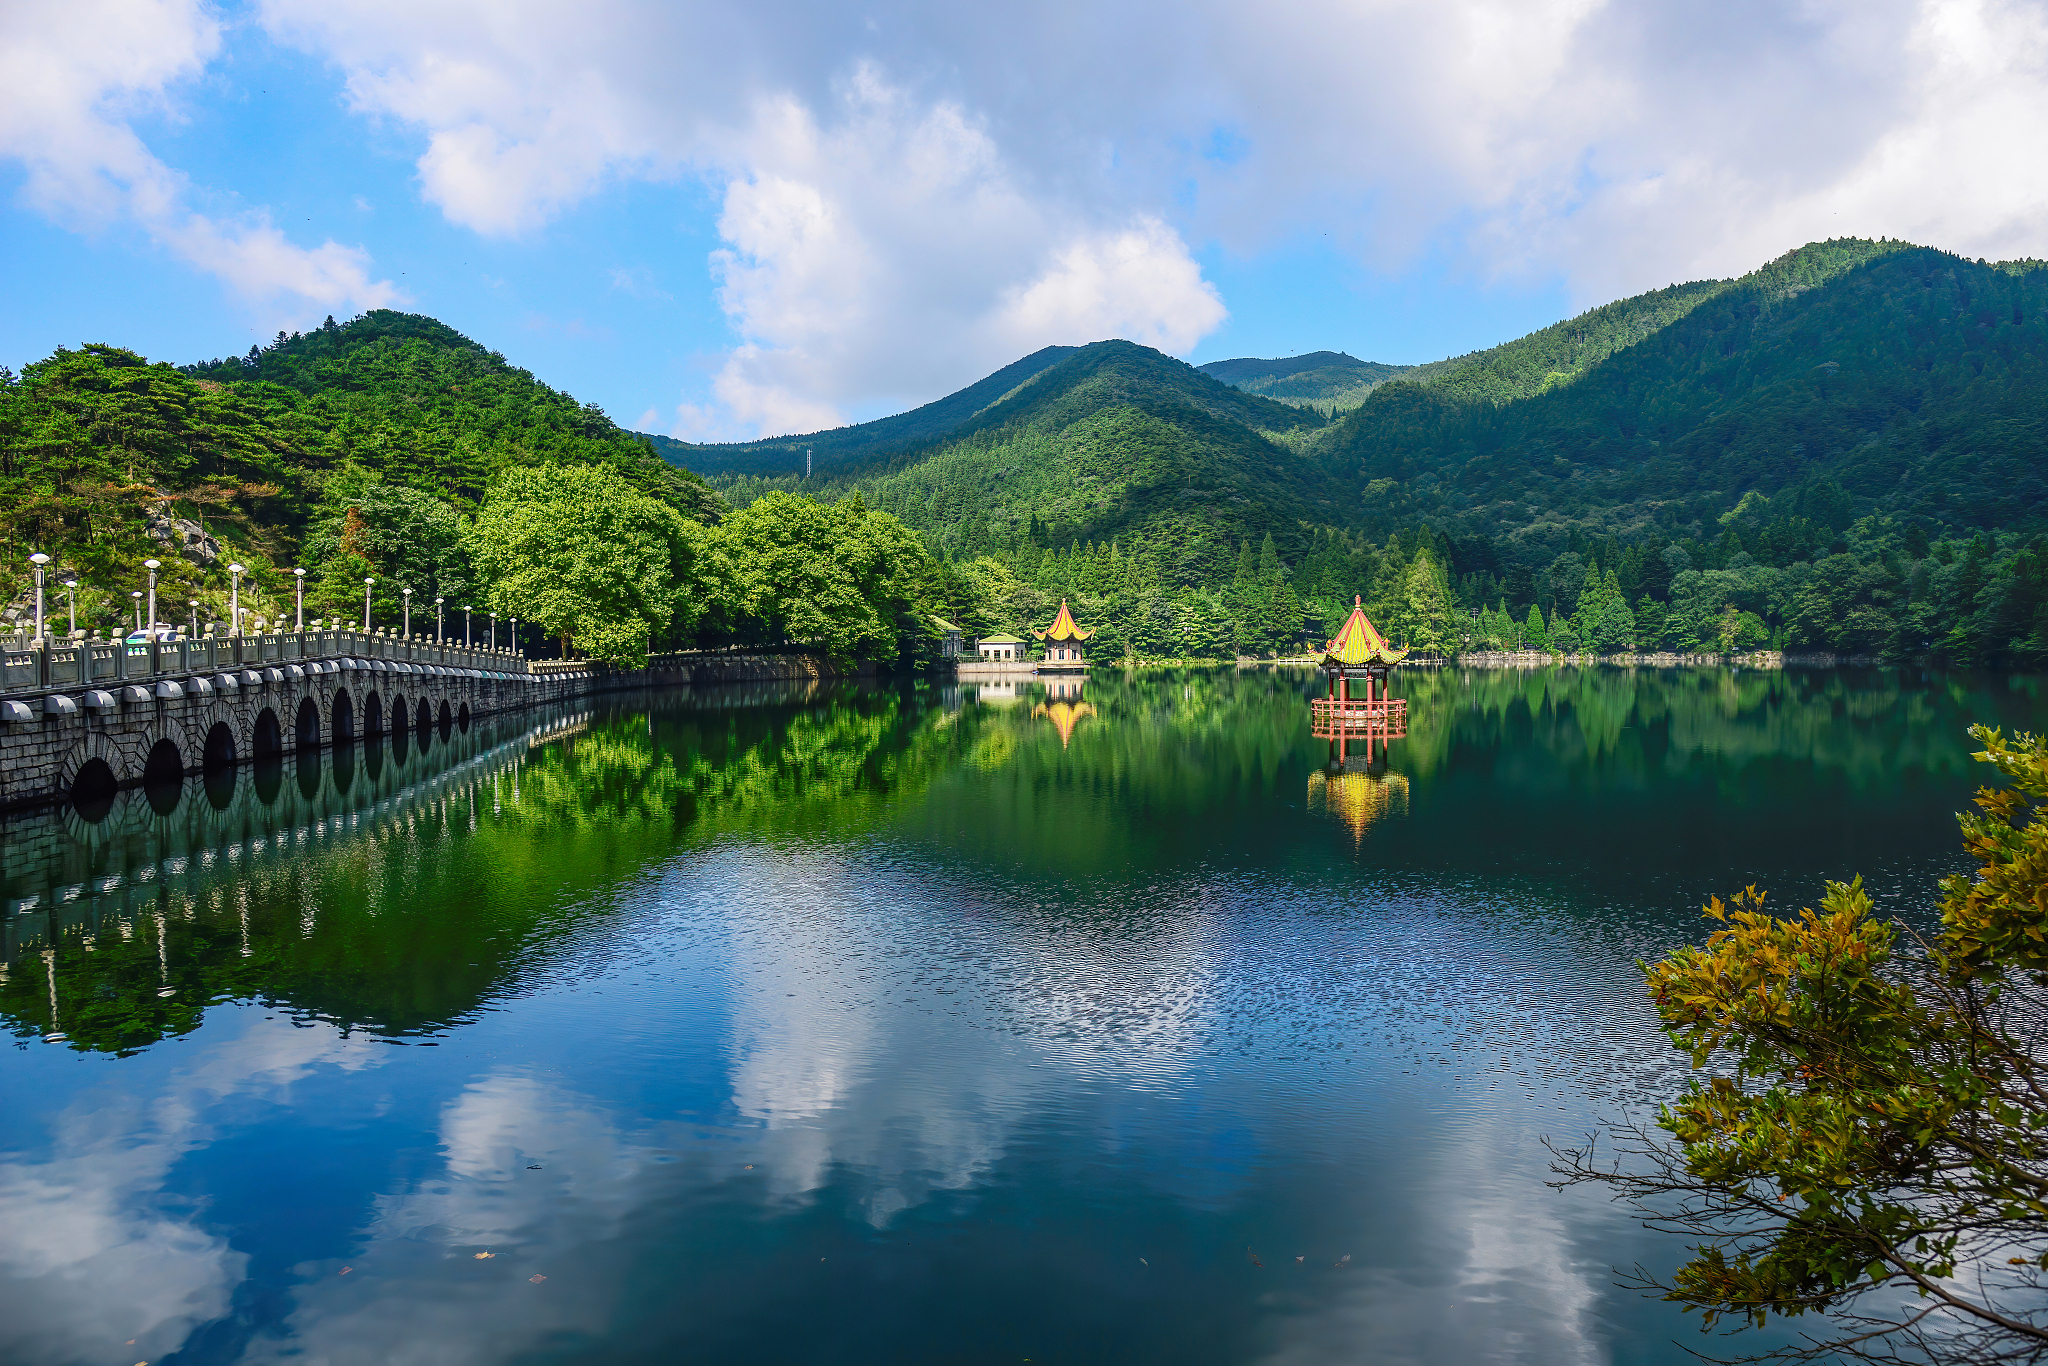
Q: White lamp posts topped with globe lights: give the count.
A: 15